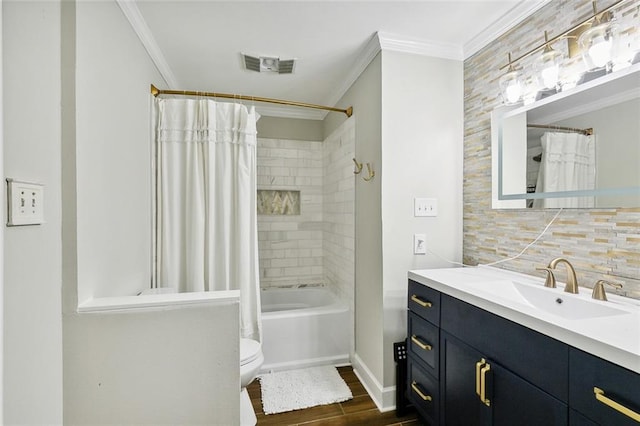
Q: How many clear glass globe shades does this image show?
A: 3